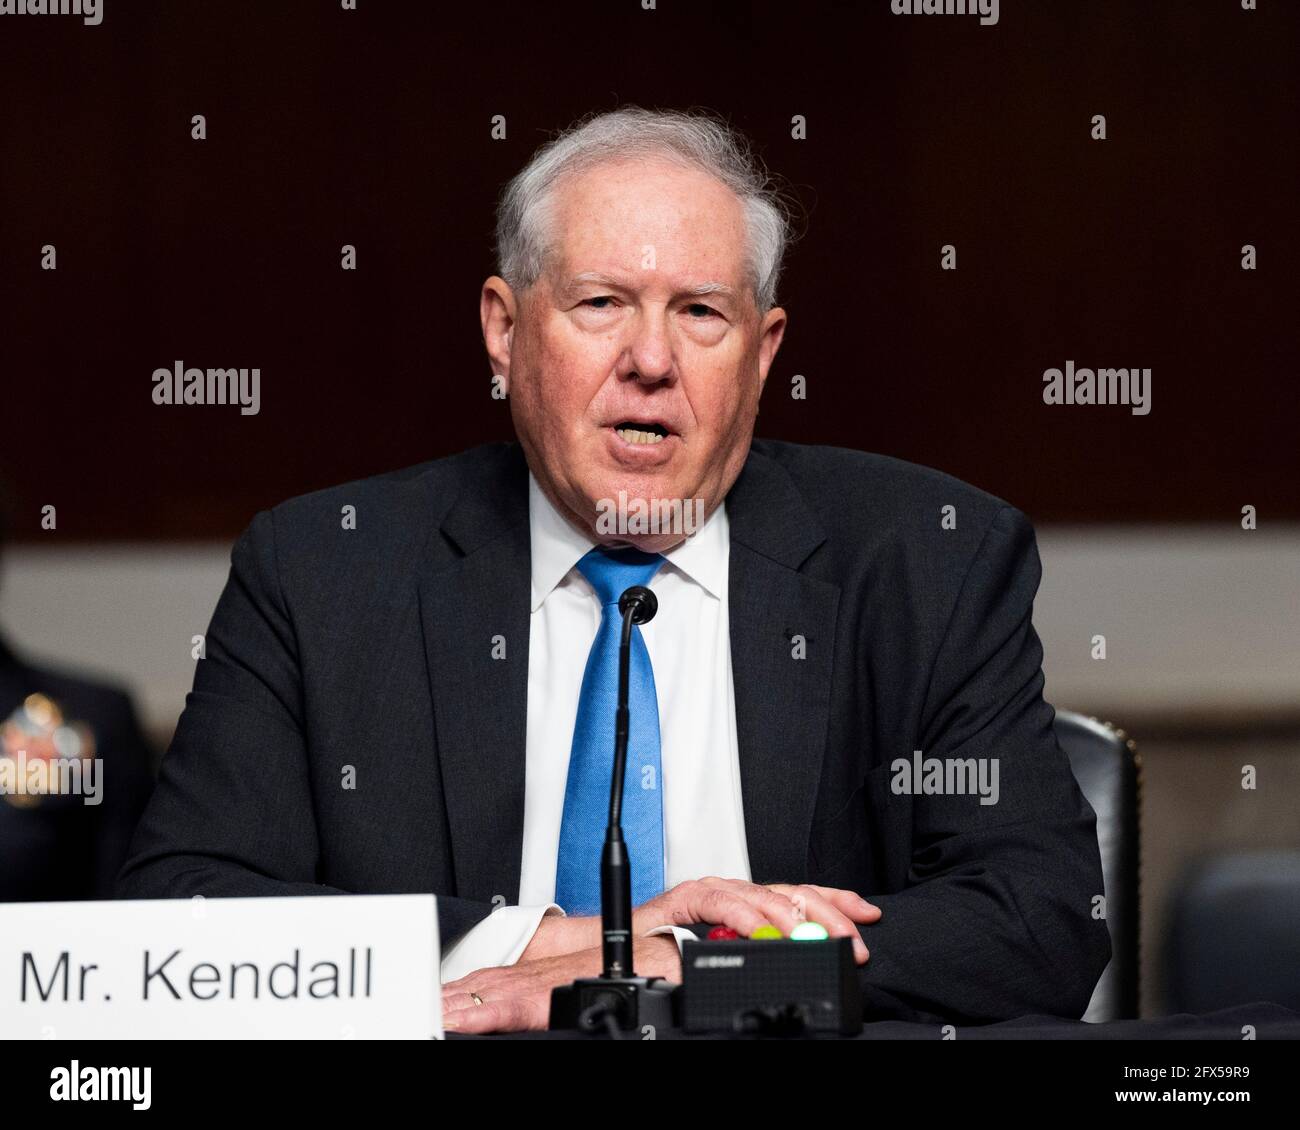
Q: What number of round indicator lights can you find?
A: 3